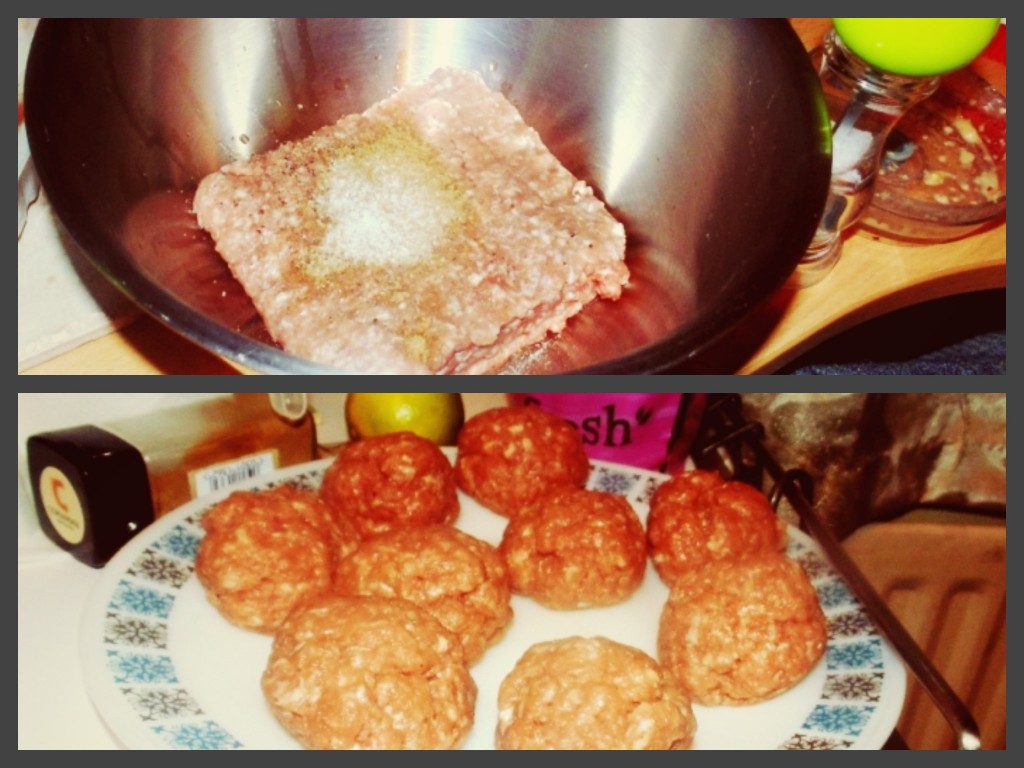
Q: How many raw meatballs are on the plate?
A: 9